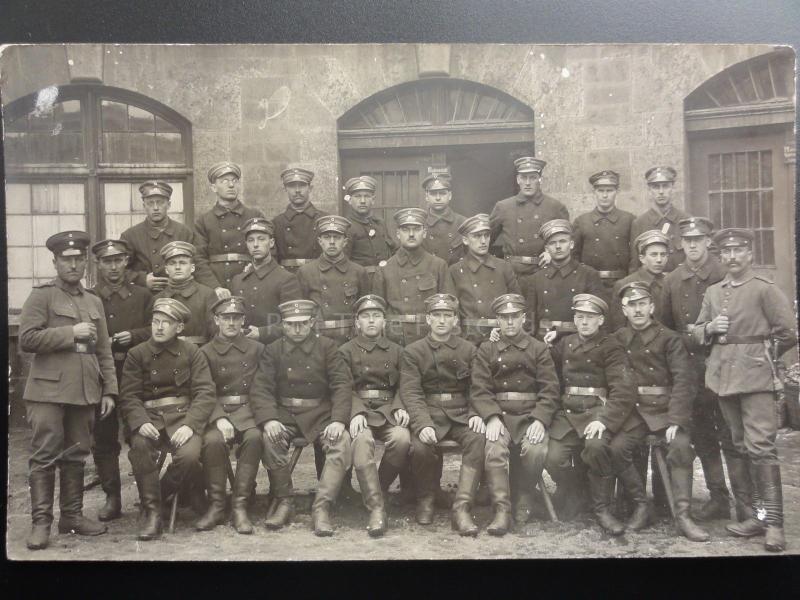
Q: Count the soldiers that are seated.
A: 8